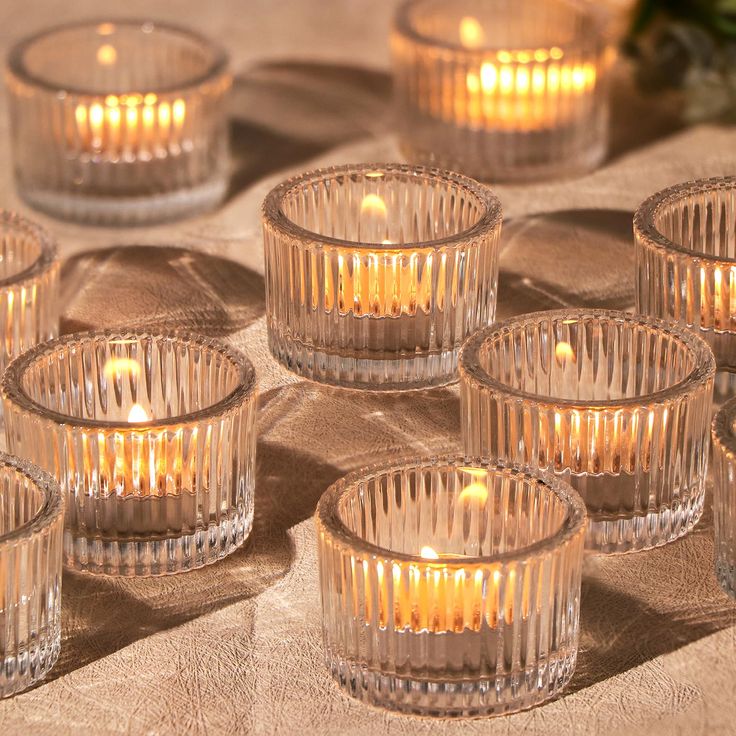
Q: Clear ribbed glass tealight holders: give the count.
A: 10